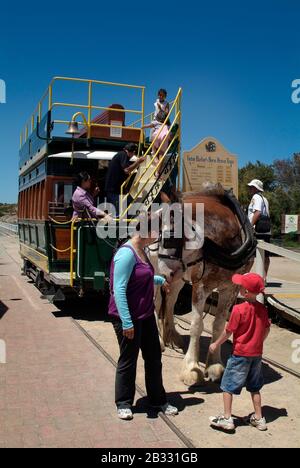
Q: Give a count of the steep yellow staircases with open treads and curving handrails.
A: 1